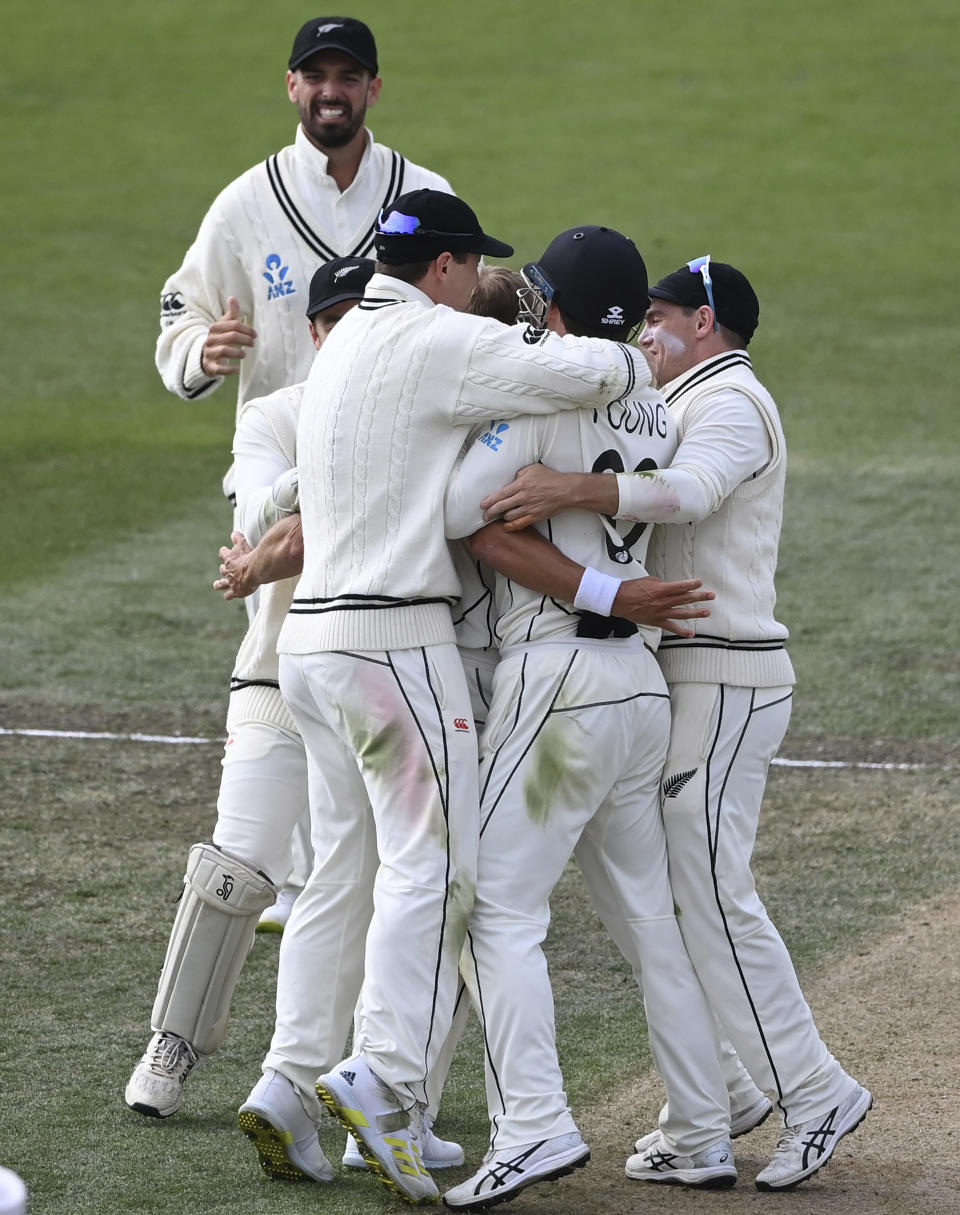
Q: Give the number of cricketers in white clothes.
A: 6